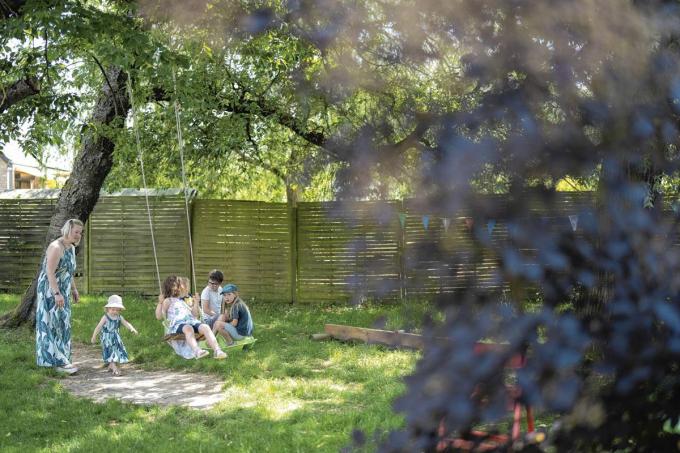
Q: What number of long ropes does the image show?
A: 2